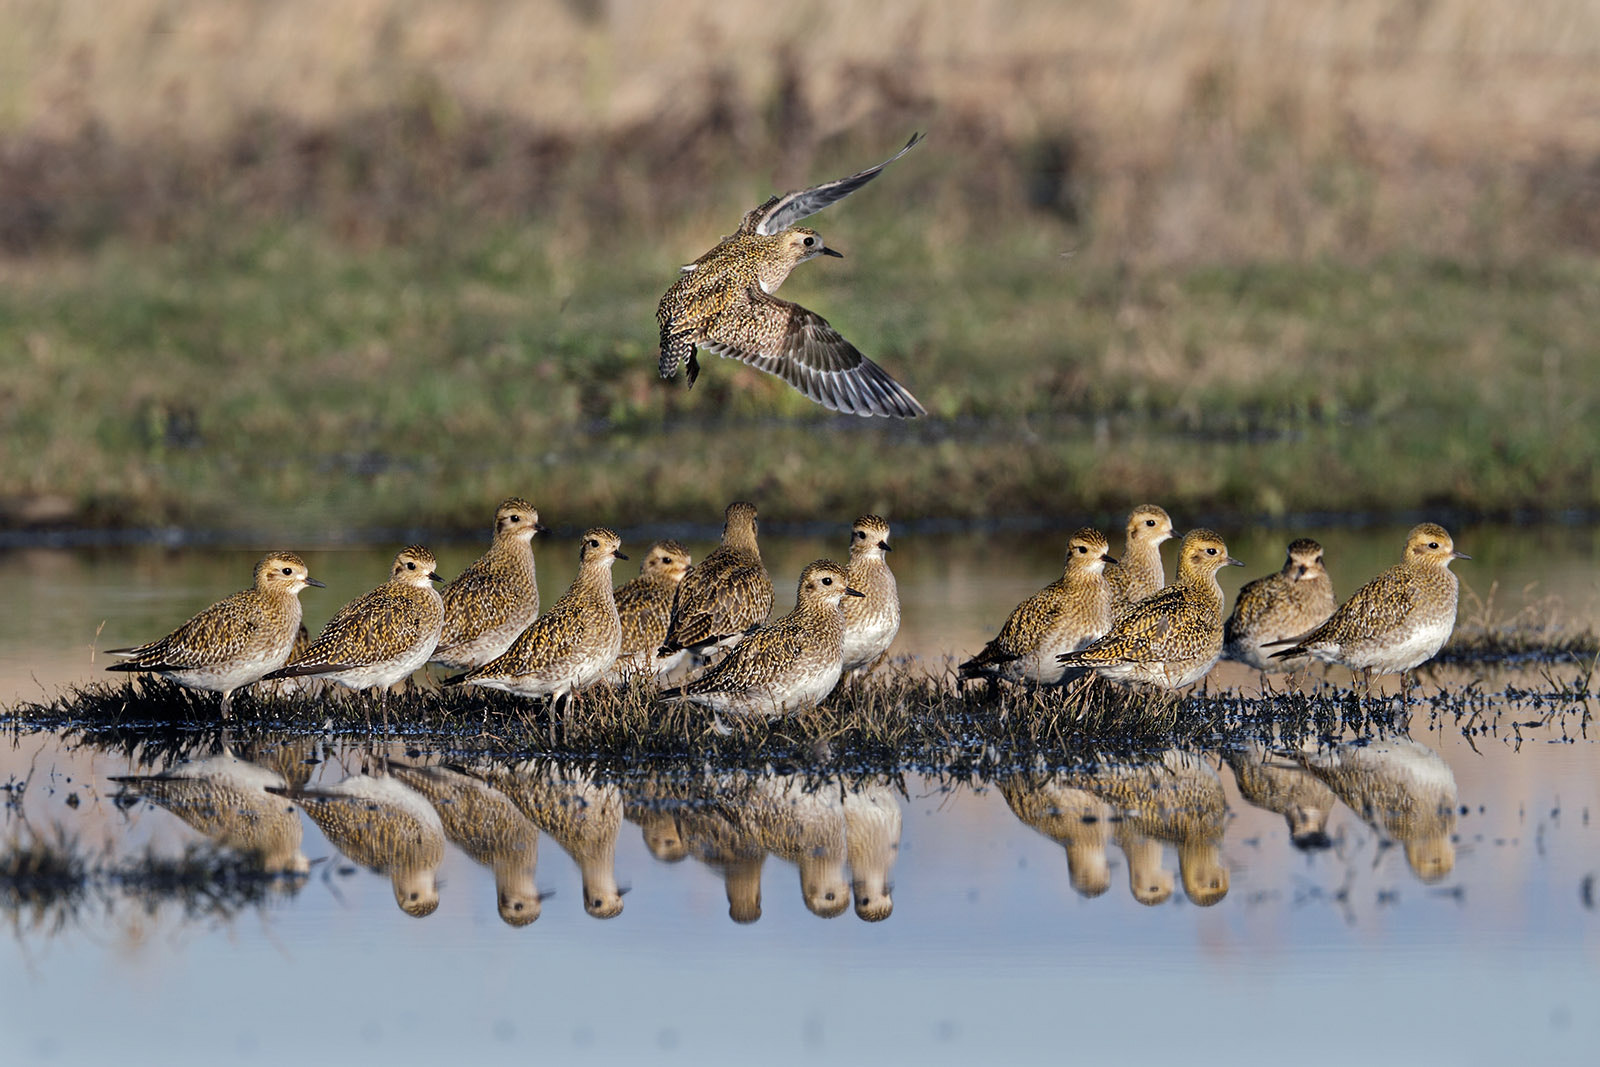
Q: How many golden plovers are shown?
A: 14